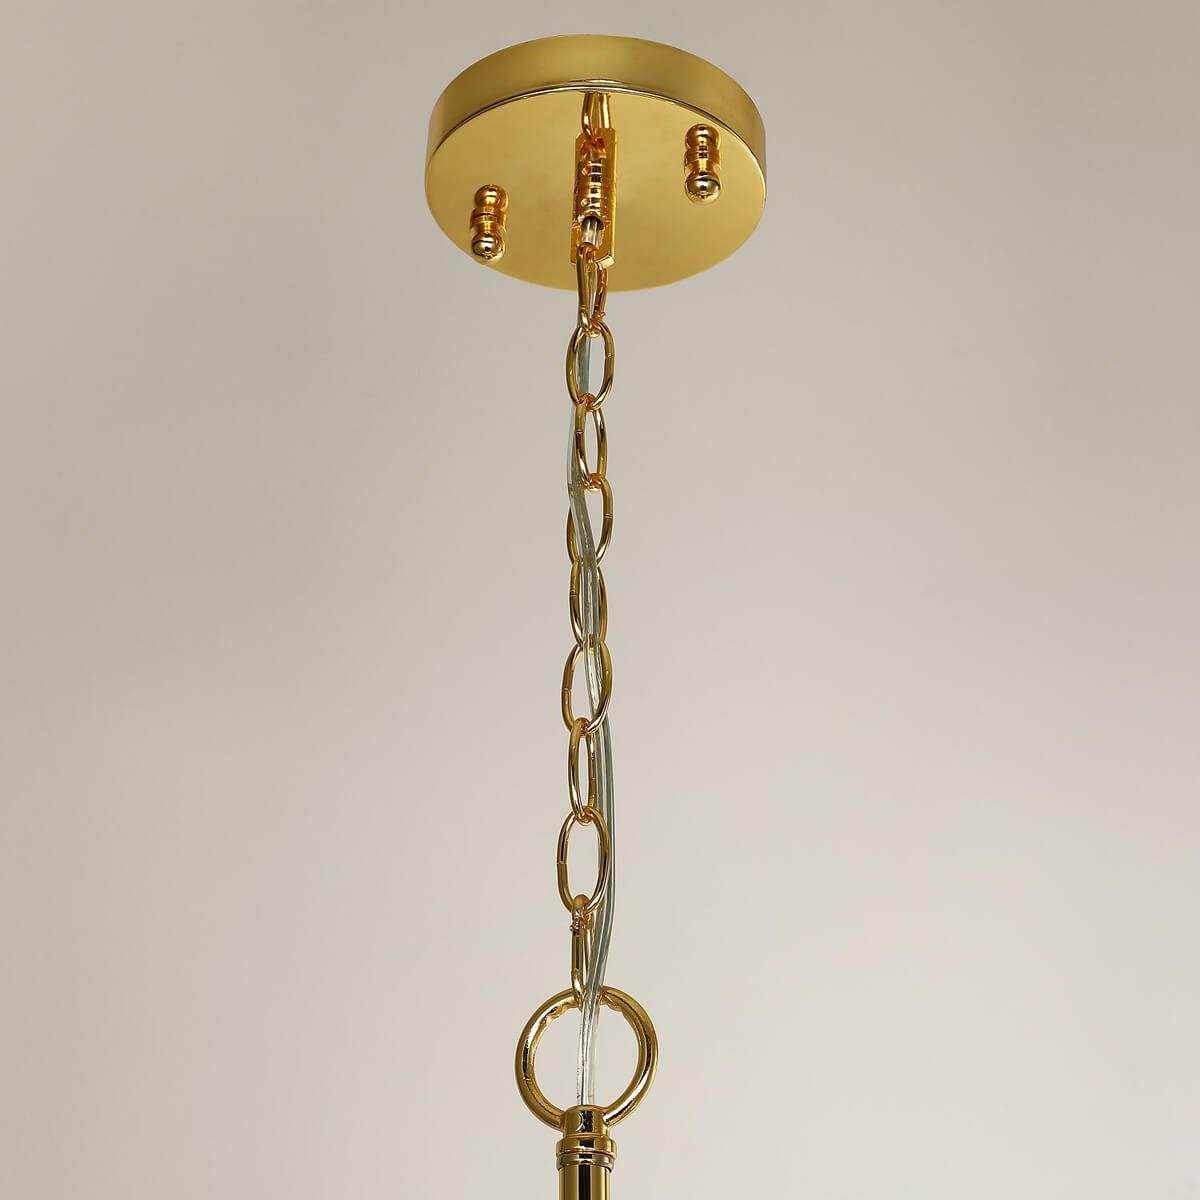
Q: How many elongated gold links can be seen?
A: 9